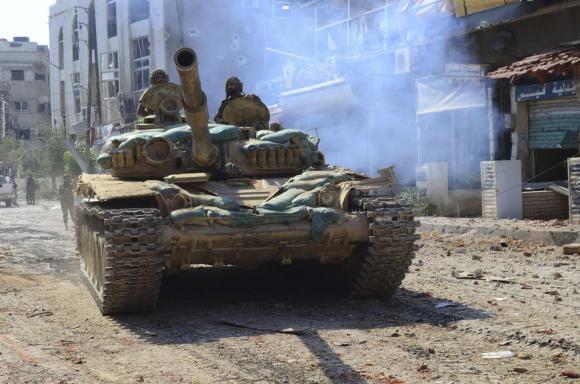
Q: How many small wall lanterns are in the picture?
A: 0